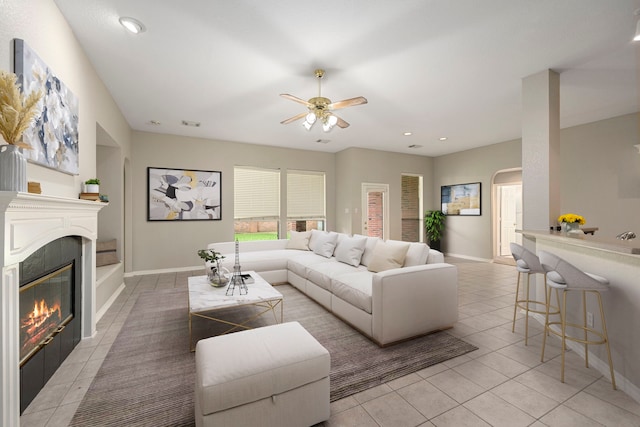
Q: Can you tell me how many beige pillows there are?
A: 2